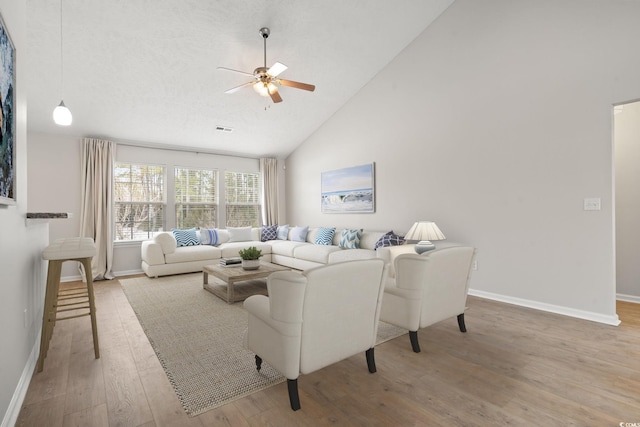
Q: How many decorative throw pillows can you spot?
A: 9